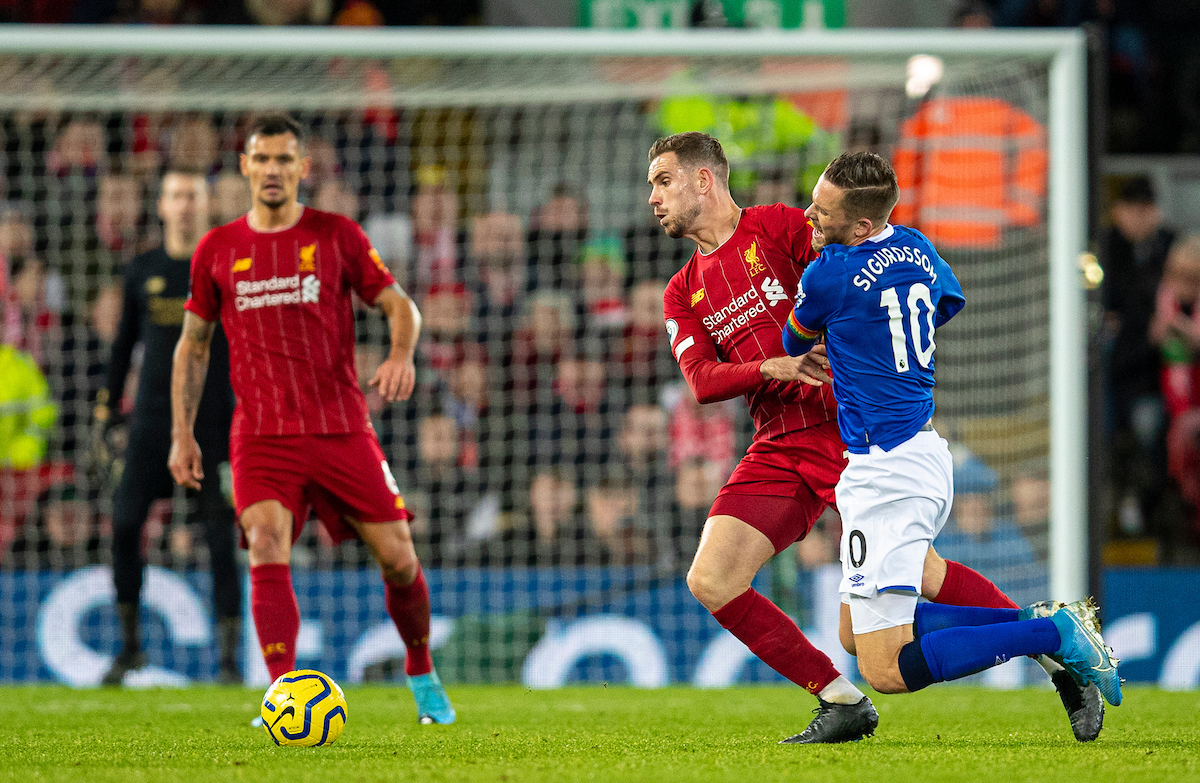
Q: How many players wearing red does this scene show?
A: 2